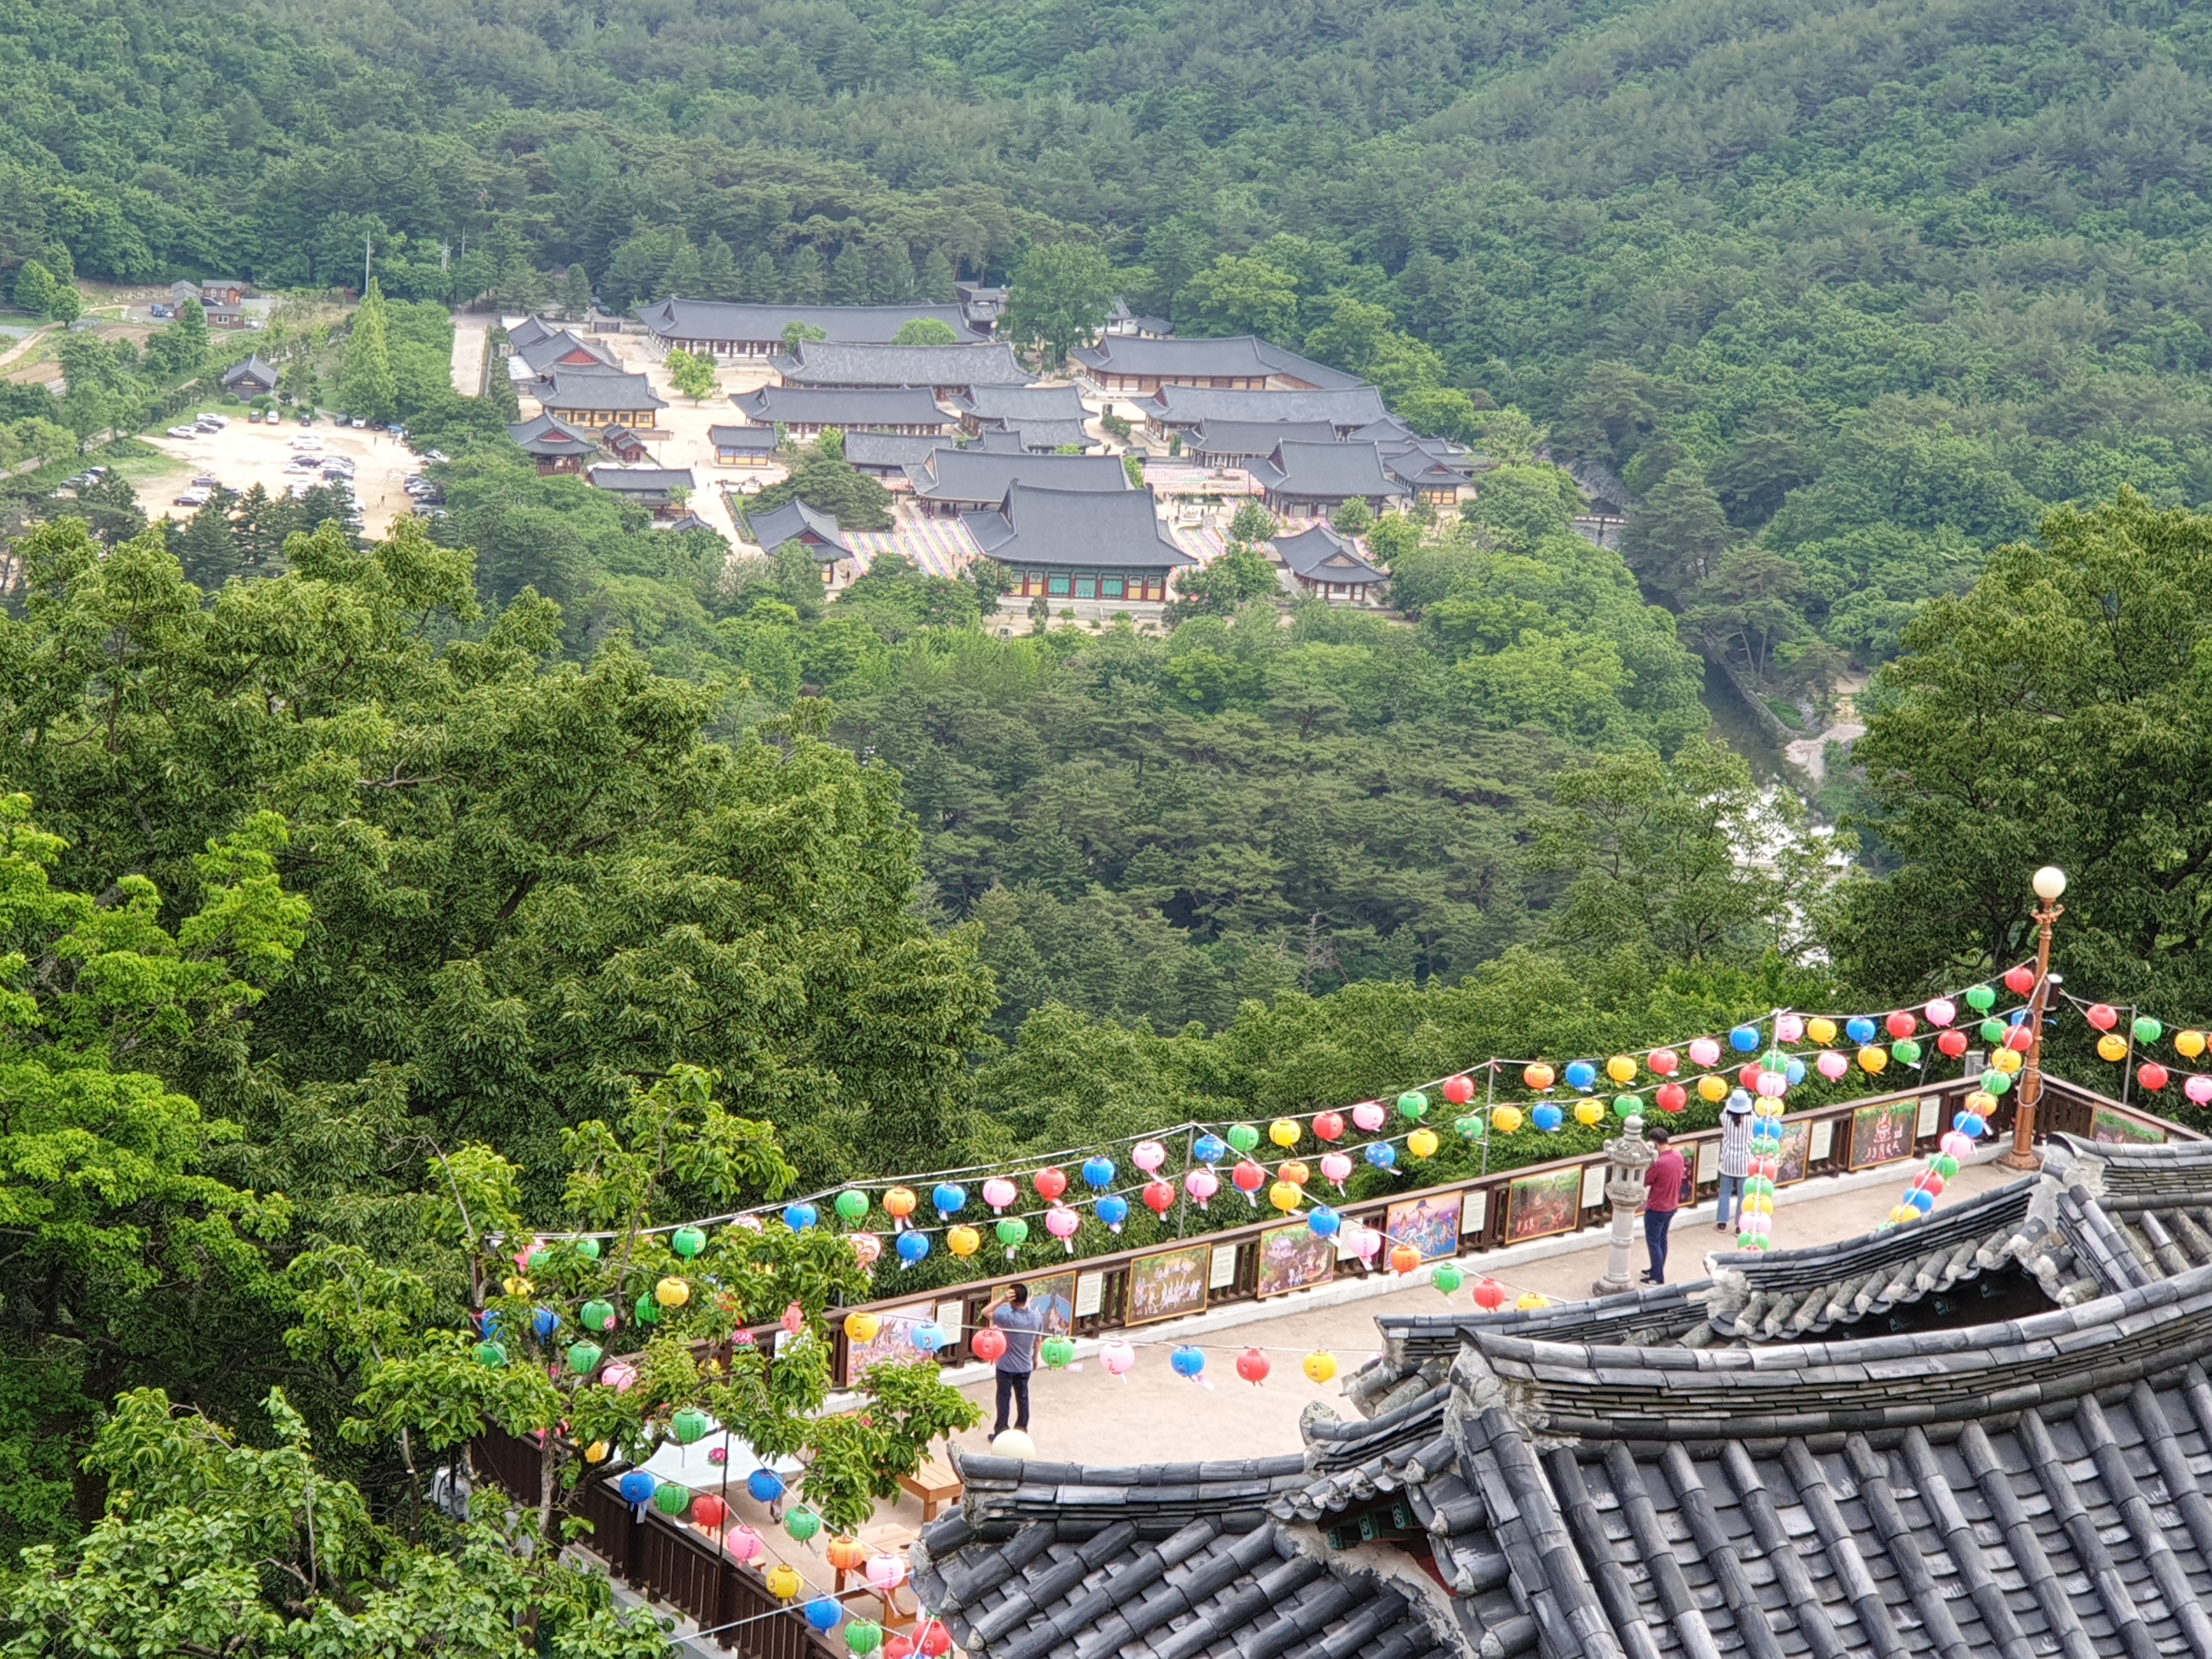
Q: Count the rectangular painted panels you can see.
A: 10